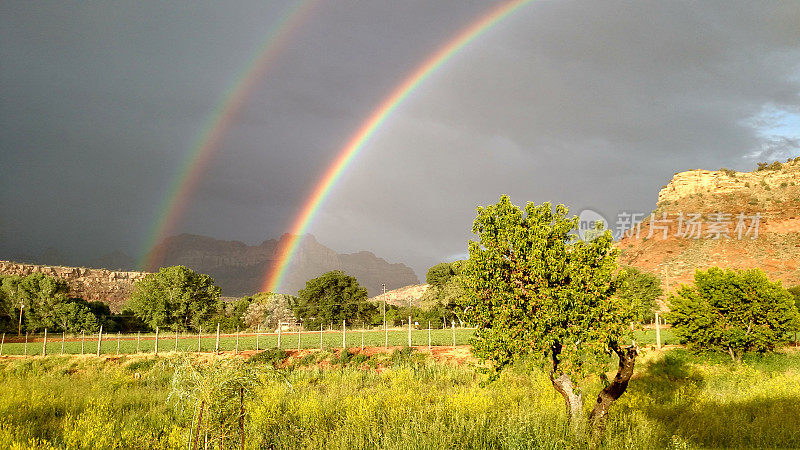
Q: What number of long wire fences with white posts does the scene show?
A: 1